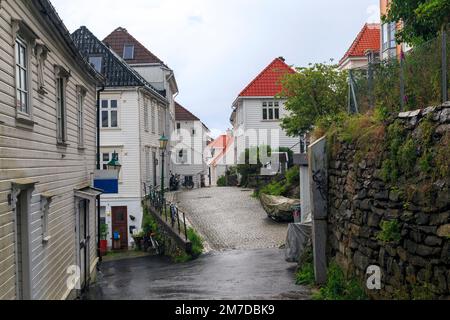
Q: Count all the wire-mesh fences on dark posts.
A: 1